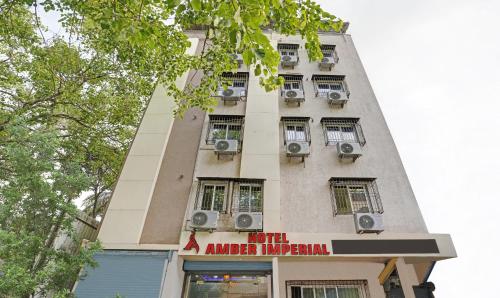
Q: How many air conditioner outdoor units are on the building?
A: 12